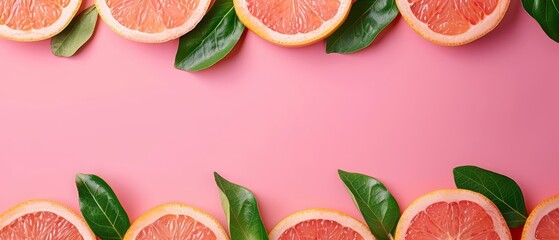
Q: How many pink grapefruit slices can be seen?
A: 9